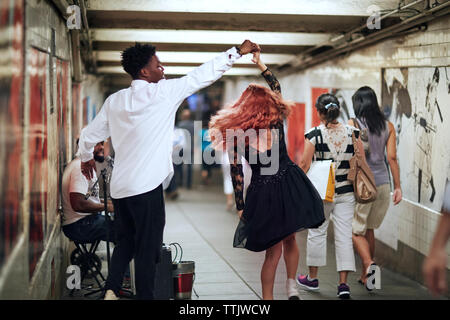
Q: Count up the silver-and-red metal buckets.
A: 1